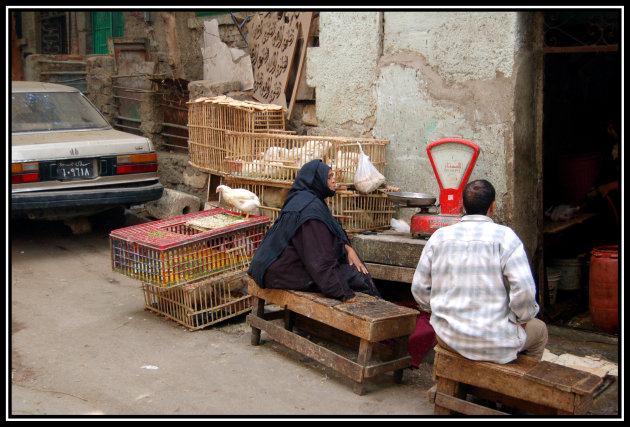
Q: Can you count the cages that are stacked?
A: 5